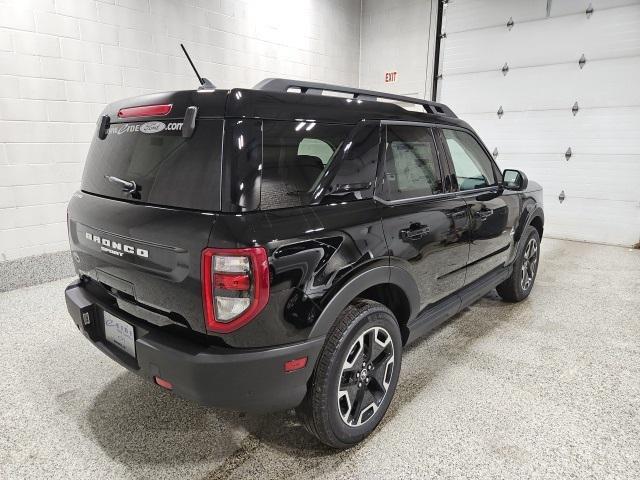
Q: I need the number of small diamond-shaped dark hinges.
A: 9